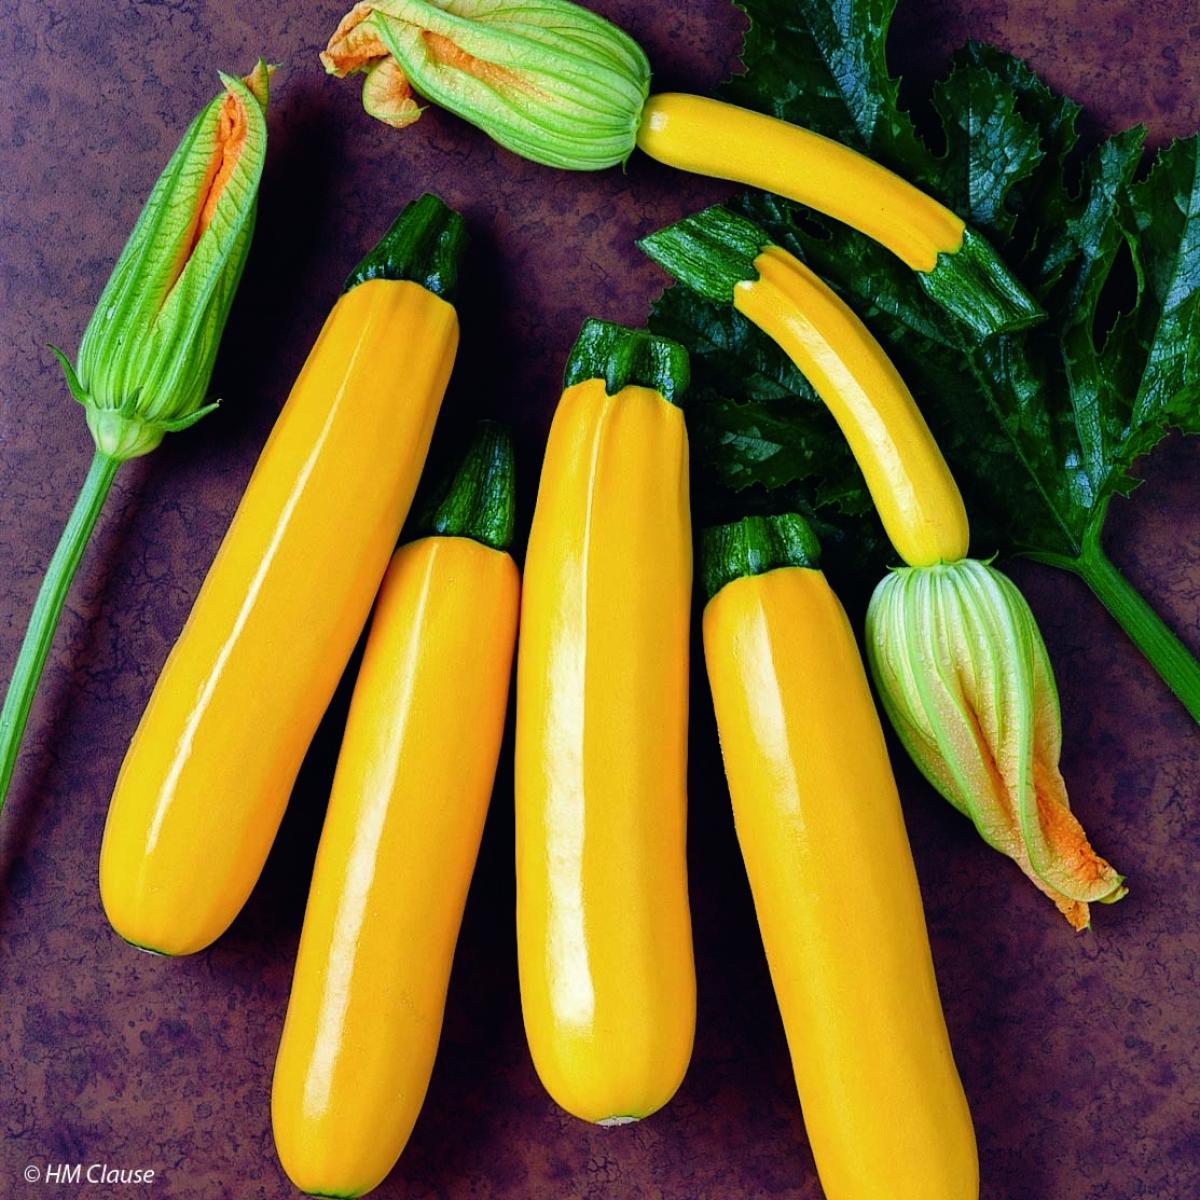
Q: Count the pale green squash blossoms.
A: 3